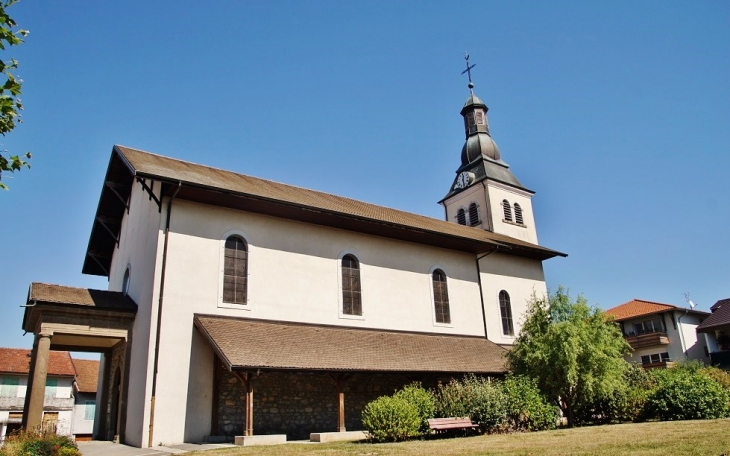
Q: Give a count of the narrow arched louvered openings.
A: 4